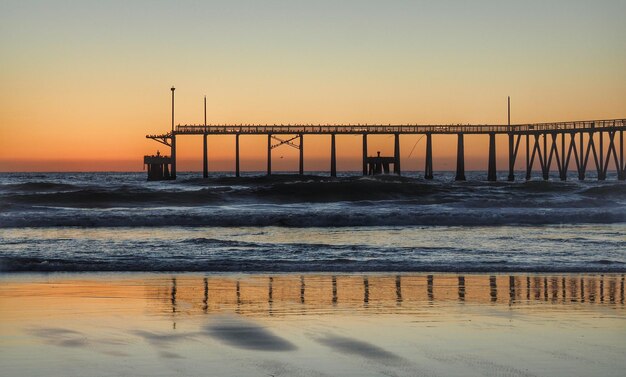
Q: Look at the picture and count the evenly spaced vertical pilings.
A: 11